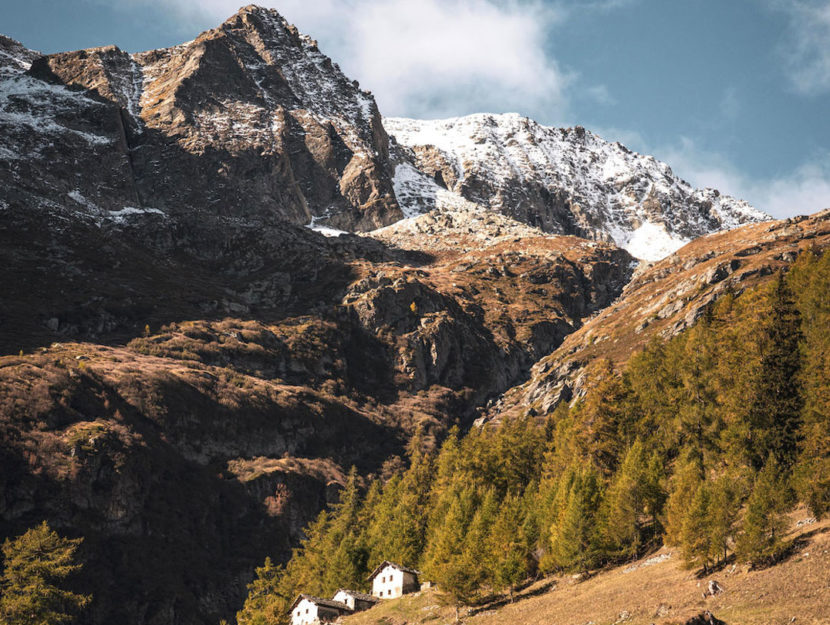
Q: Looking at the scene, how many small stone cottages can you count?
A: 3